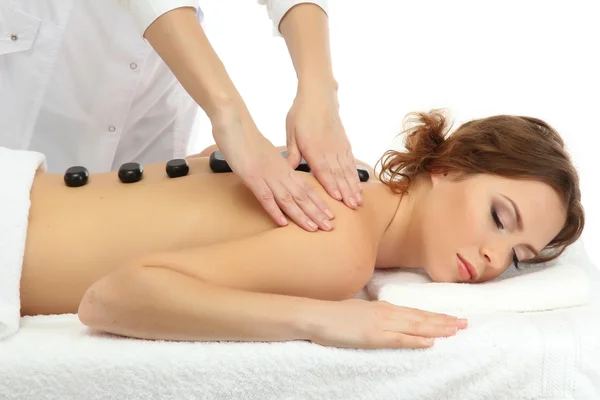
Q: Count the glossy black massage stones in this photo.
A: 6